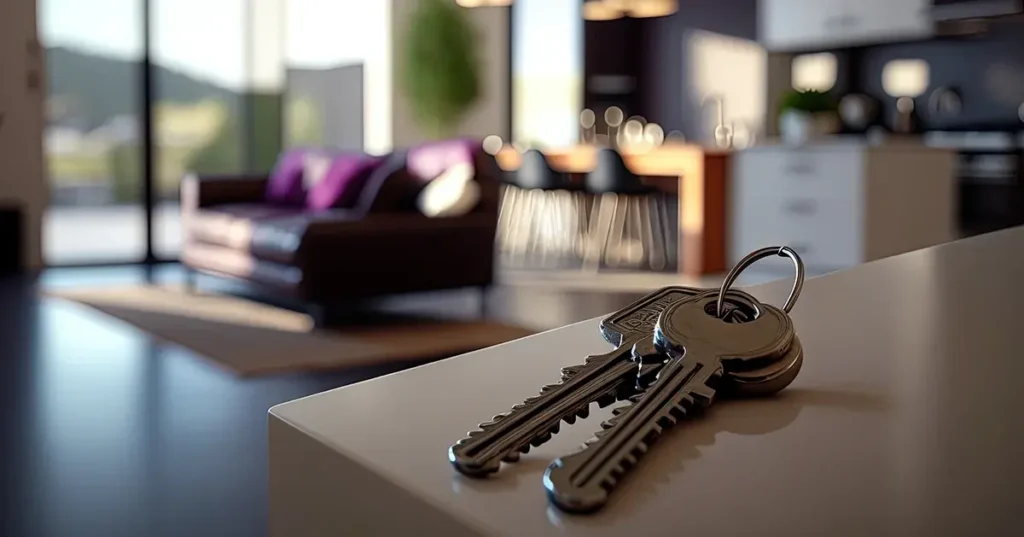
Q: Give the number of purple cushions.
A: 3